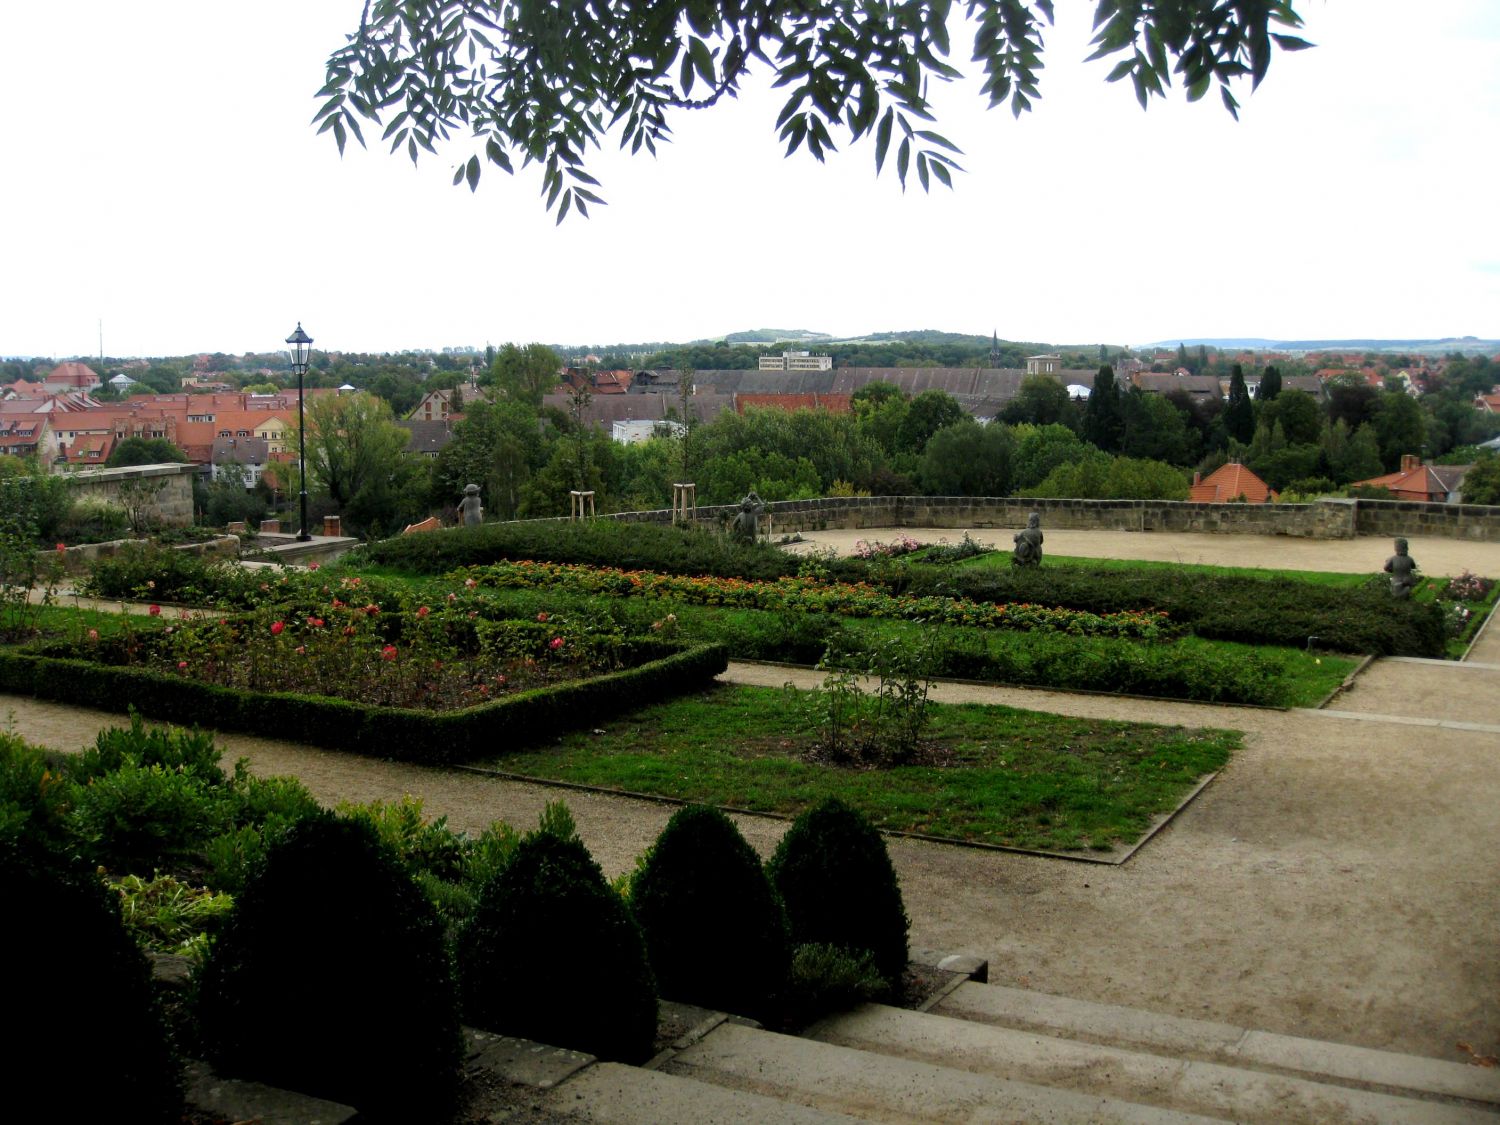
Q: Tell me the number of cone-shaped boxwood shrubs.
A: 5